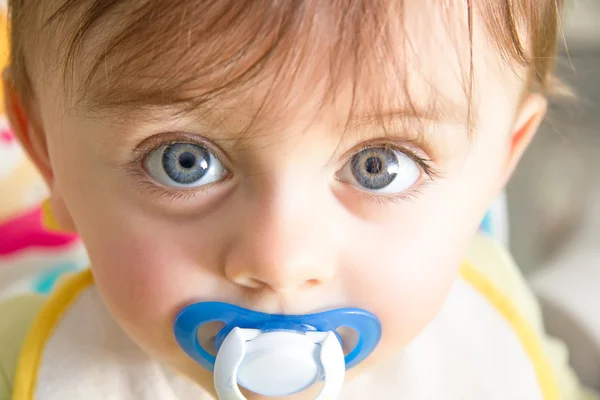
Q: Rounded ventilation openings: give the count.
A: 2